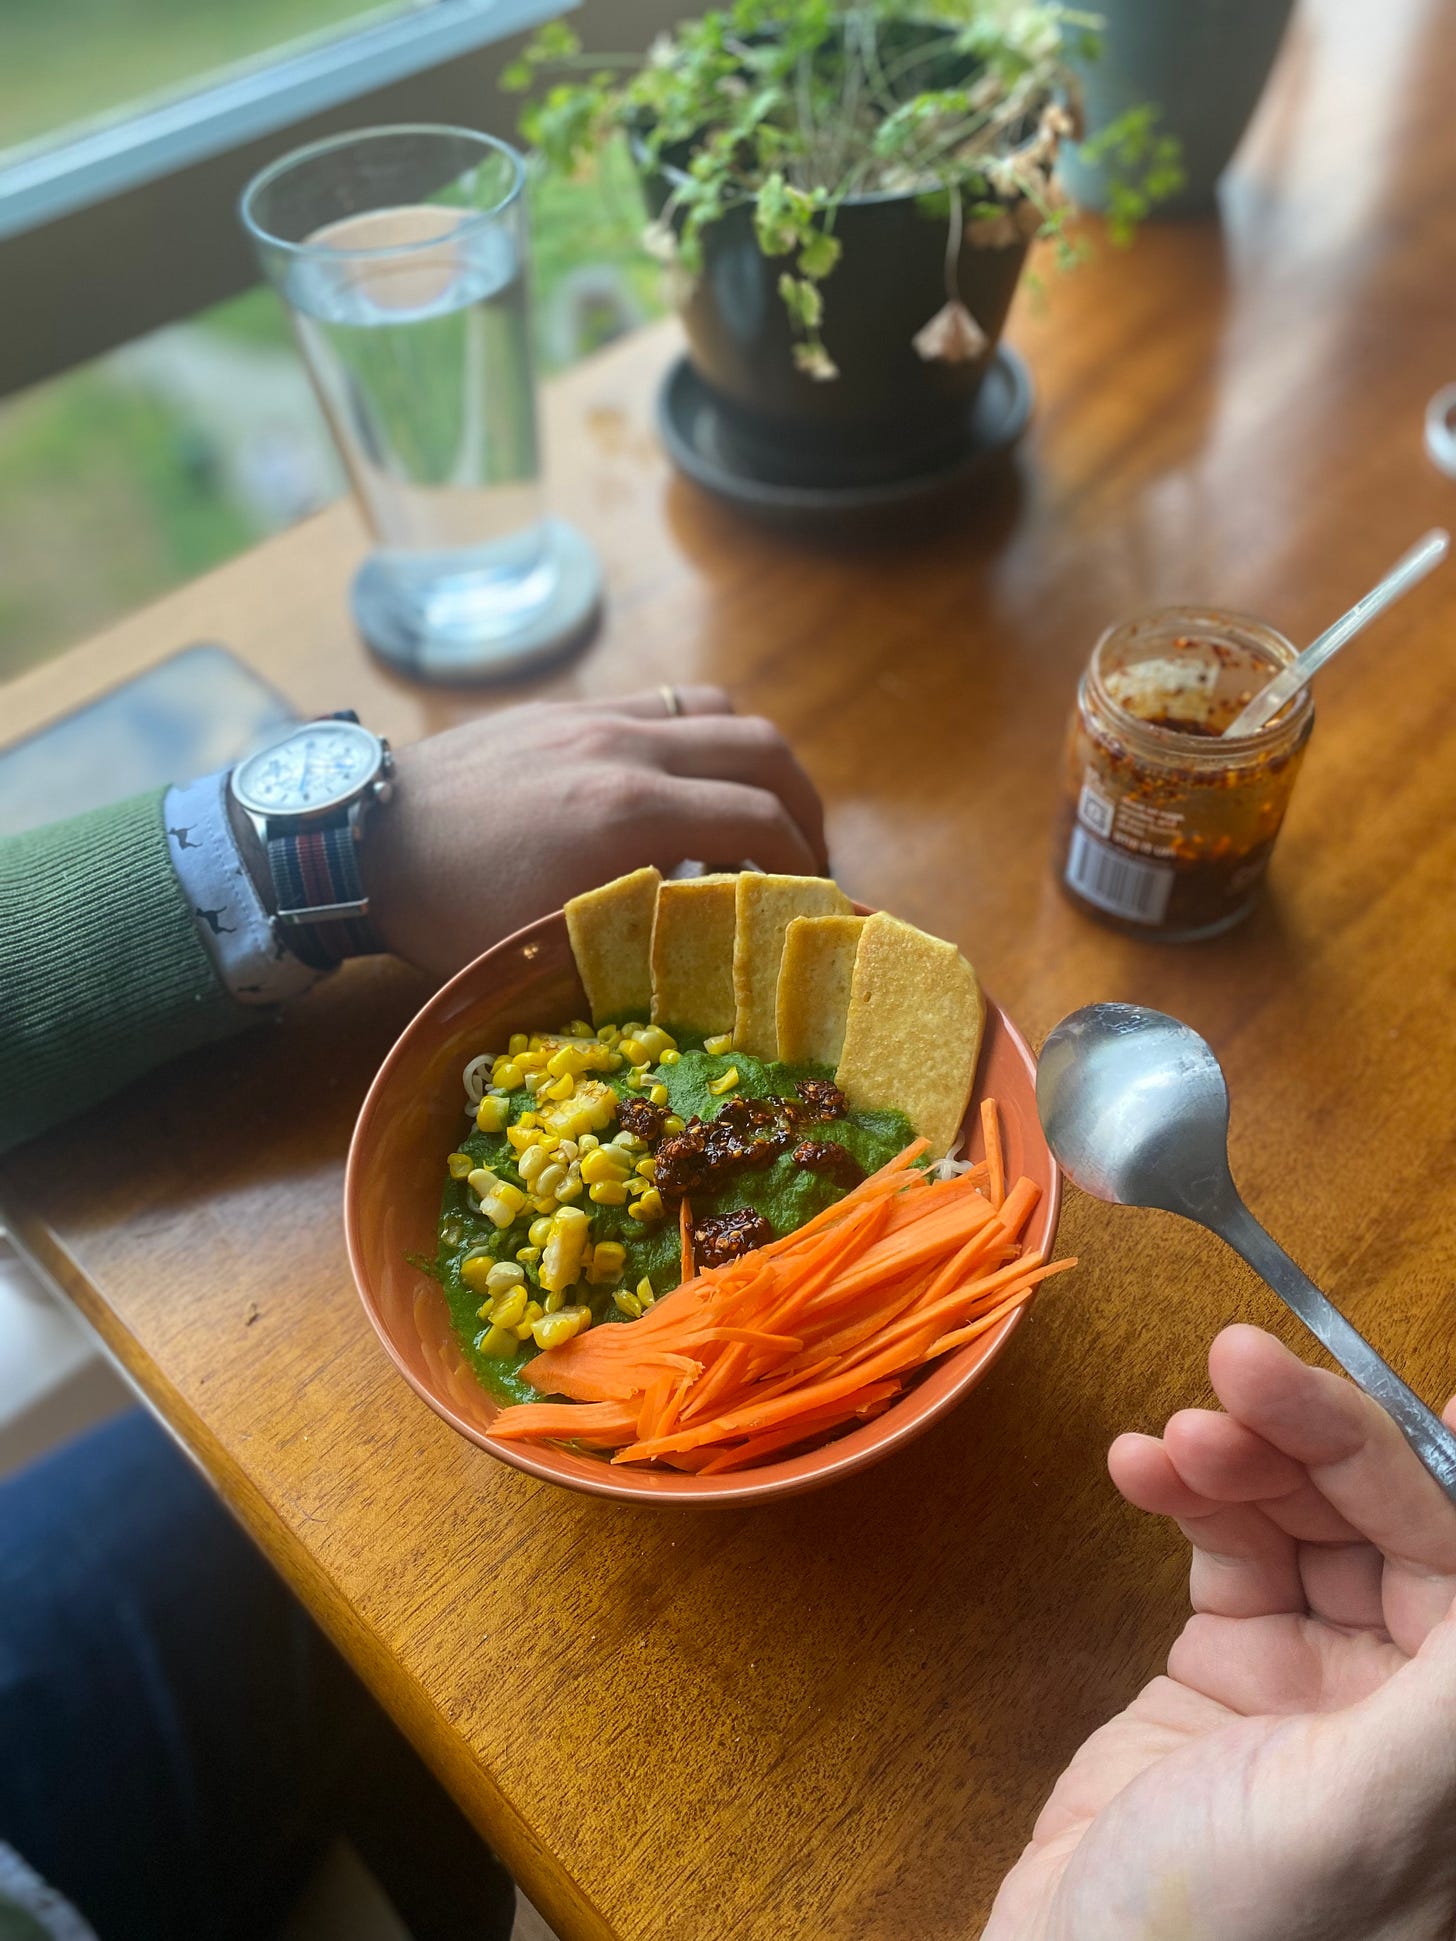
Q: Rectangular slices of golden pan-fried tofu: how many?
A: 5